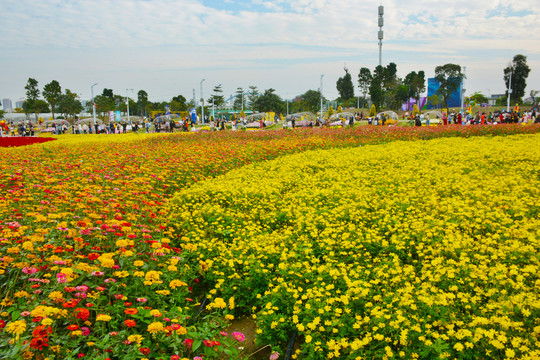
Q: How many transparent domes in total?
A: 9